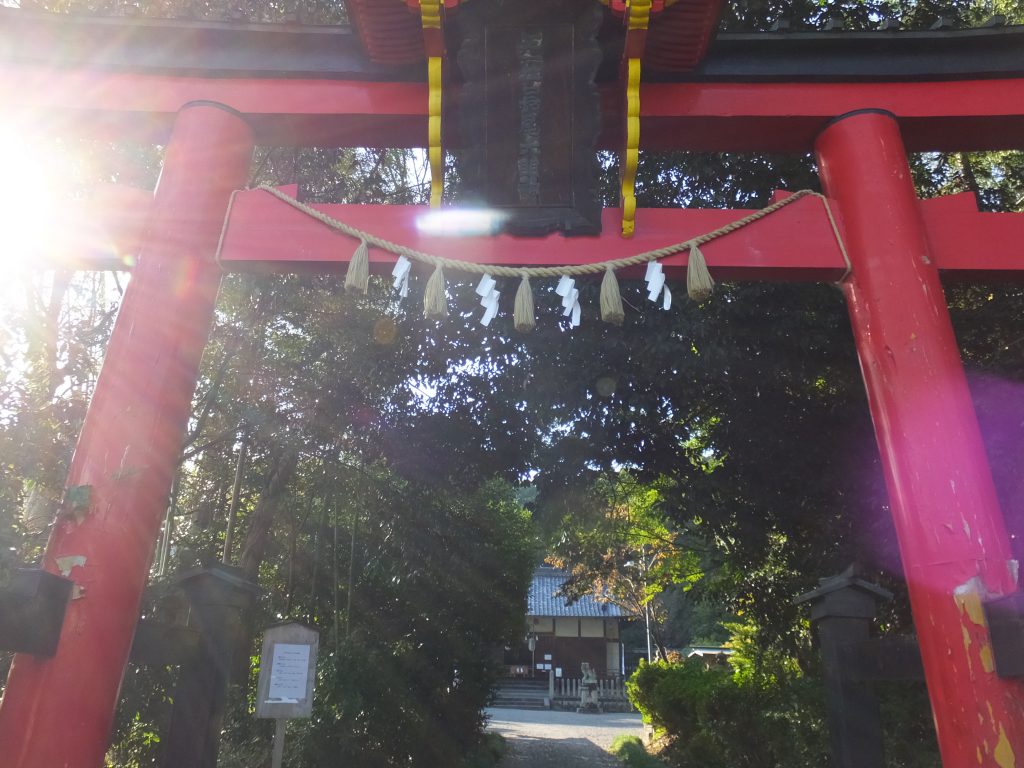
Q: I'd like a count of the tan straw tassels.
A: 5